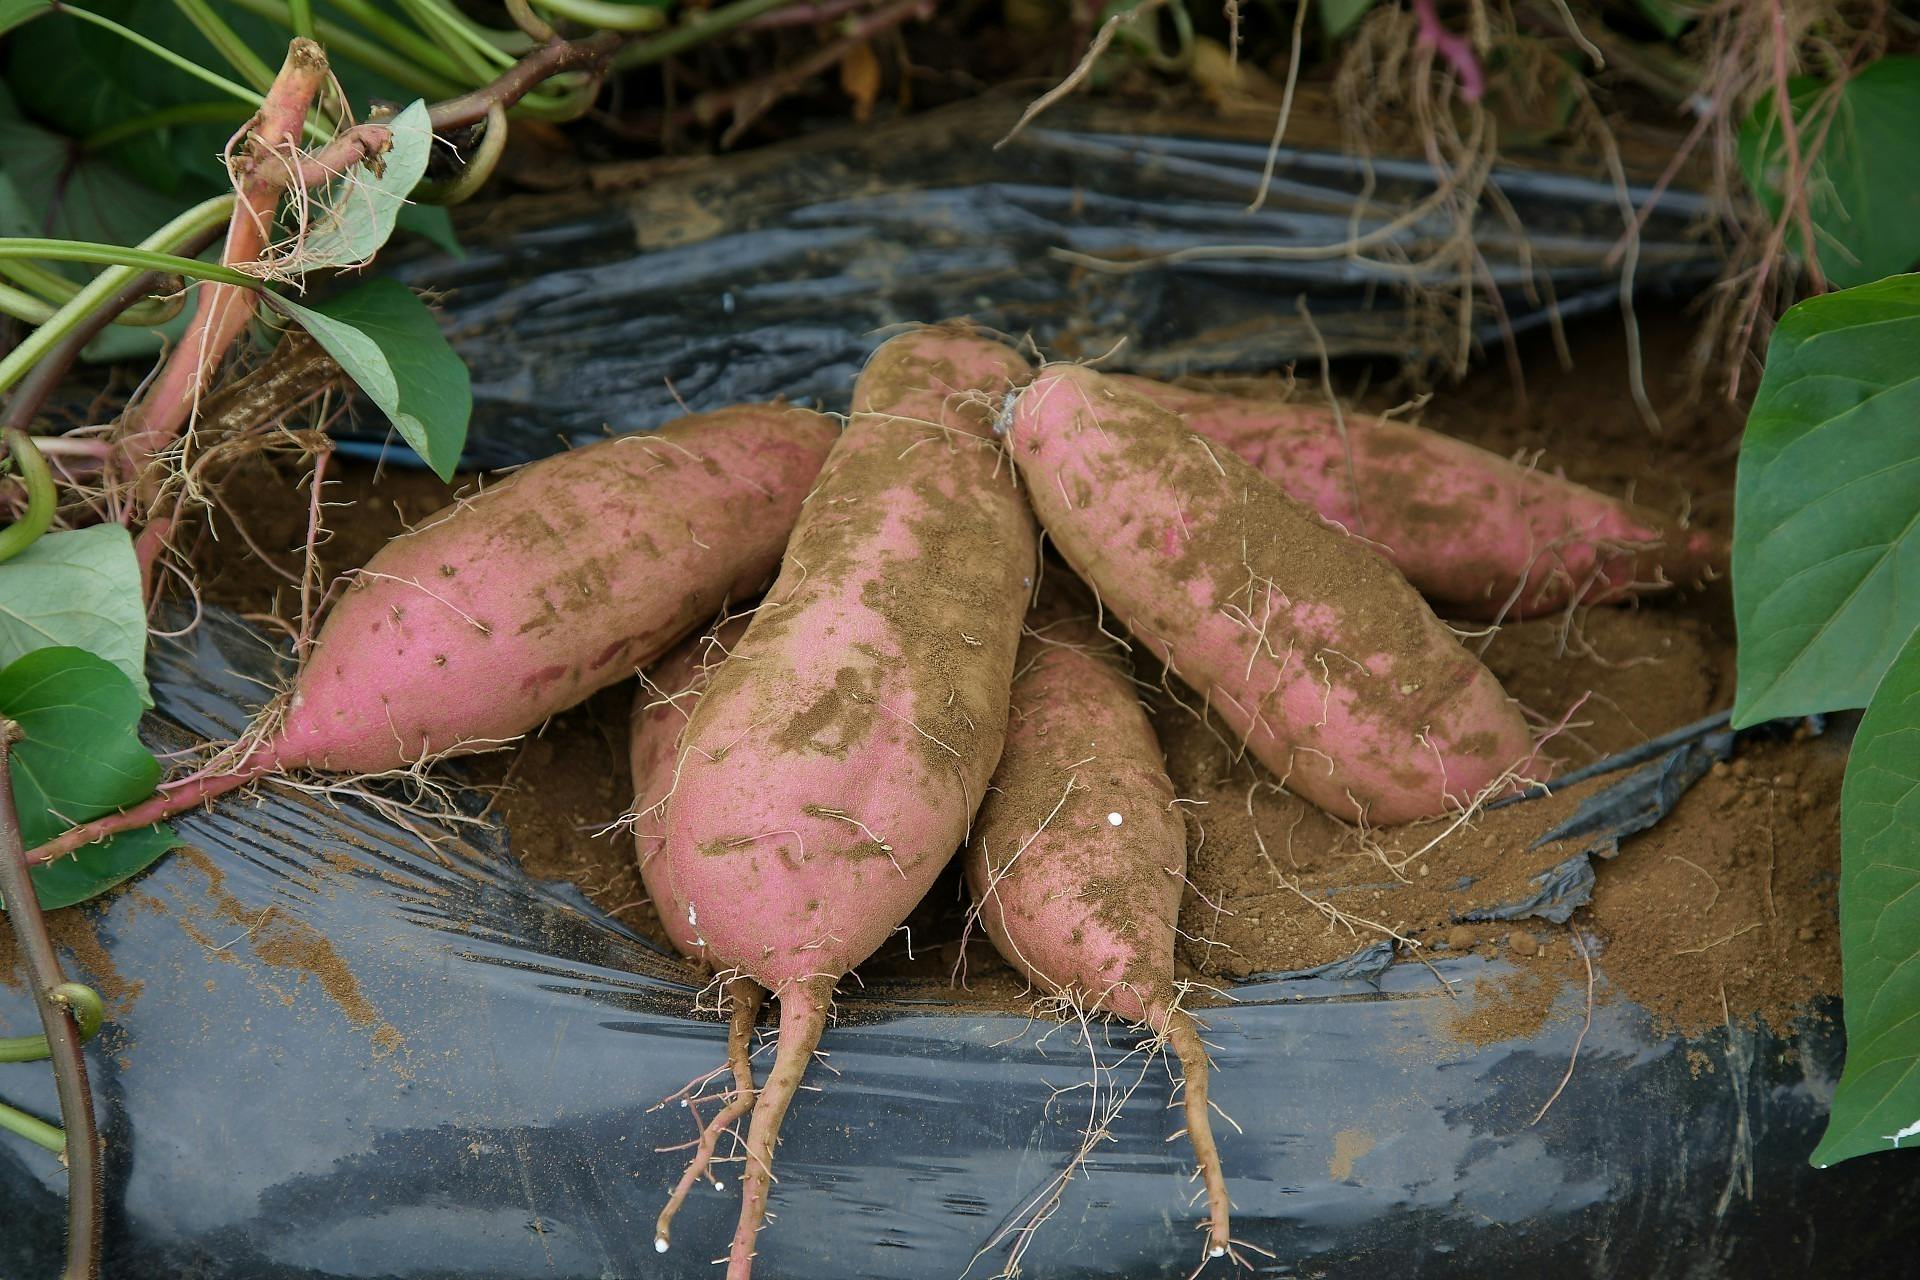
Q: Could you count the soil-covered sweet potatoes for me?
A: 6